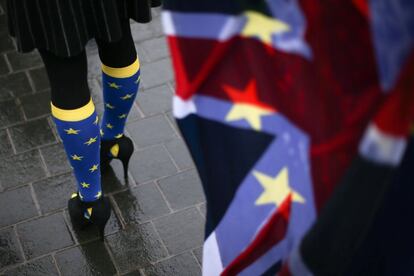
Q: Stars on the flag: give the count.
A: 3